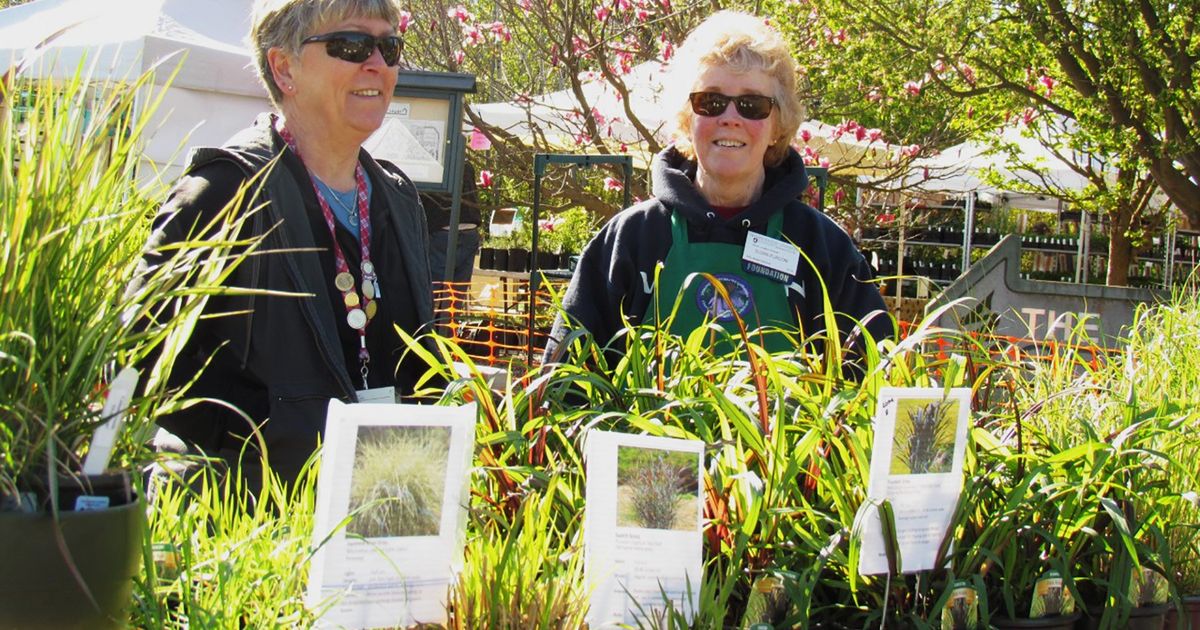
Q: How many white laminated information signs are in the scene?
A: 3